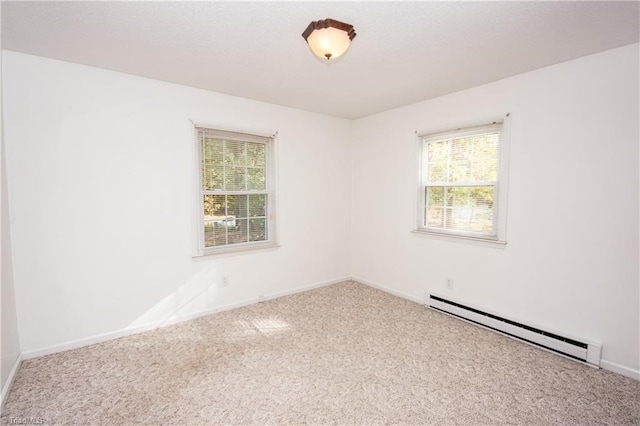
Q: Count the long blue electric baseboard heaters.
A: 0